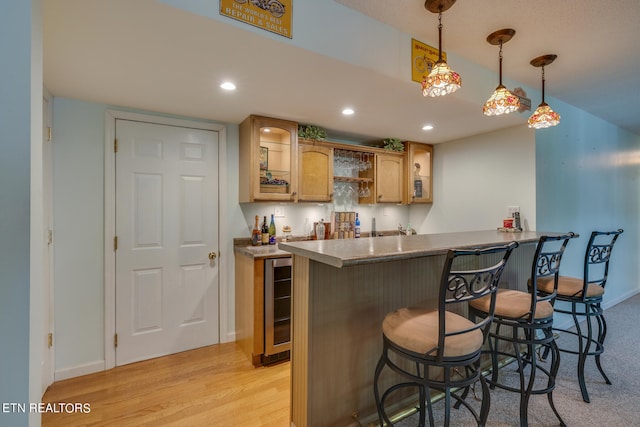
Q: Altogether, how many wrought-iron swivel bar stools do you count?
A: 3